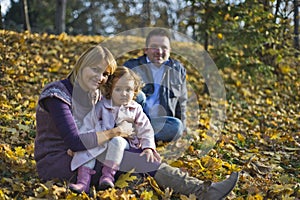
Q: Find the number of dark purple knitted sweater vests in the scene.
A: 1